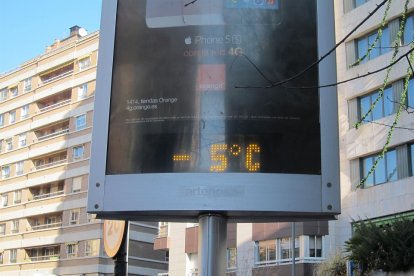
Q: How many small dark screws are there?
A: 4